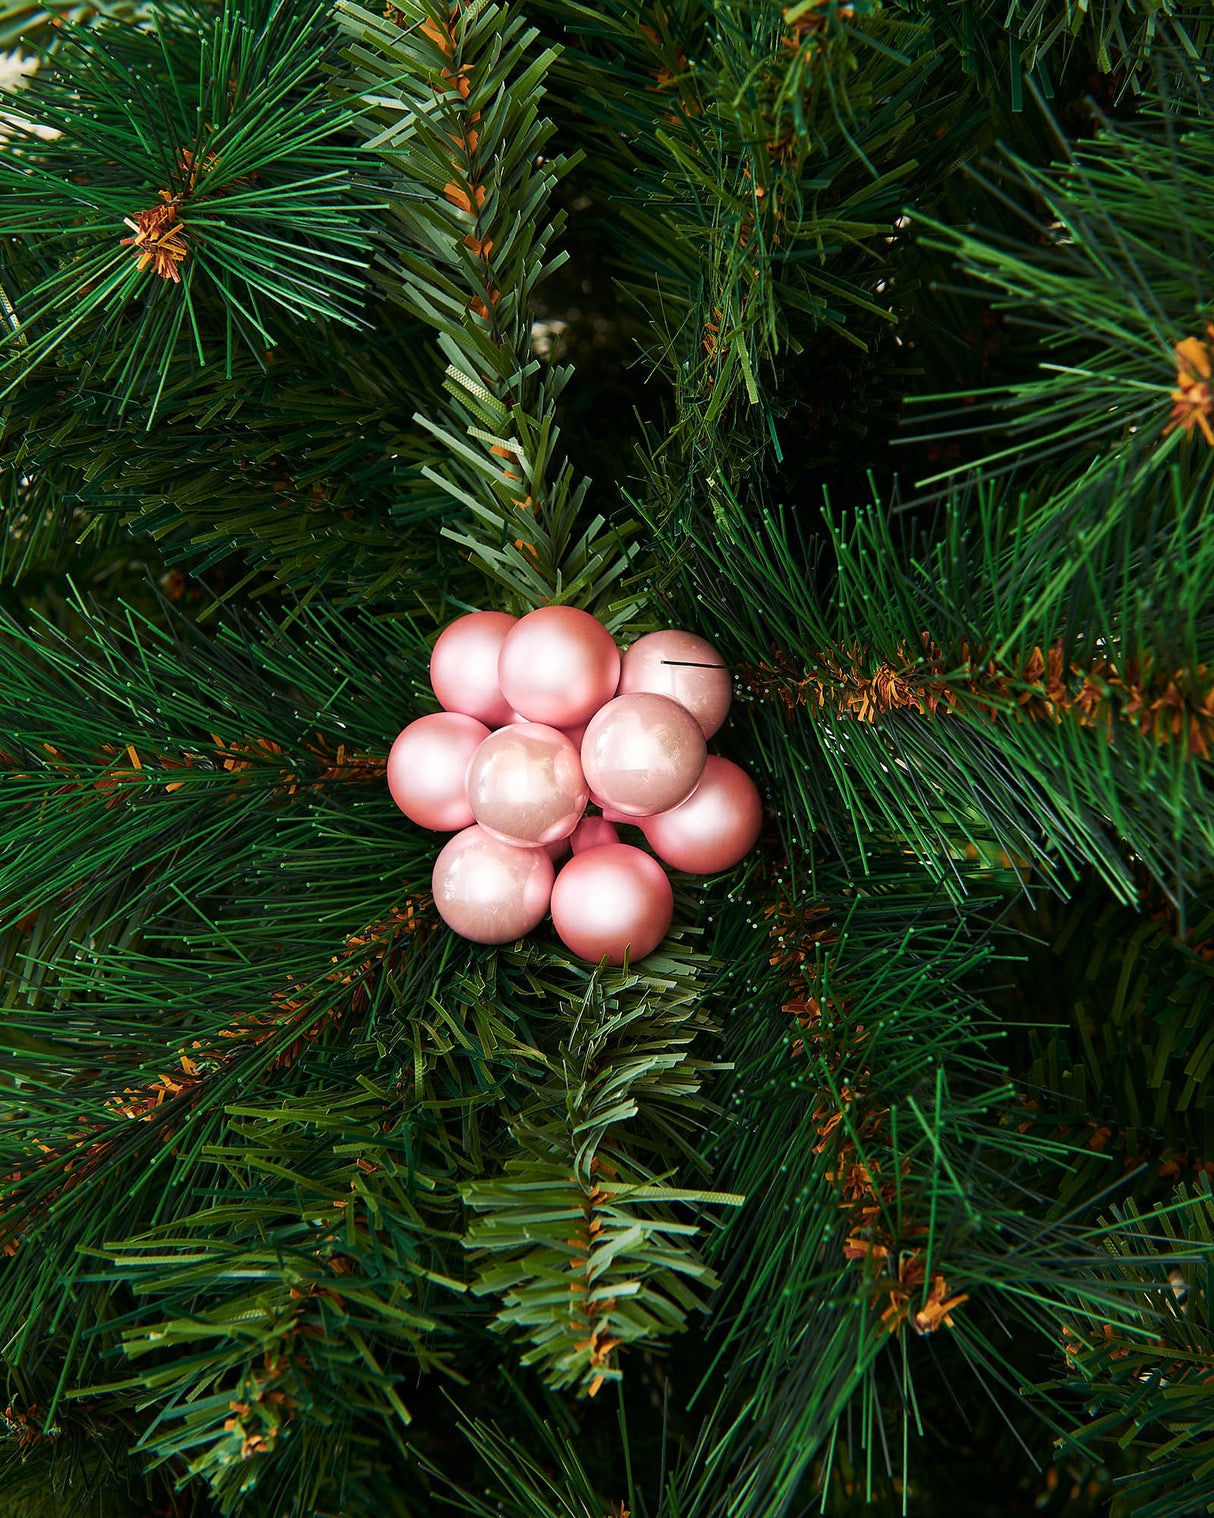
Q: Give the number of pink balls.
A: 9